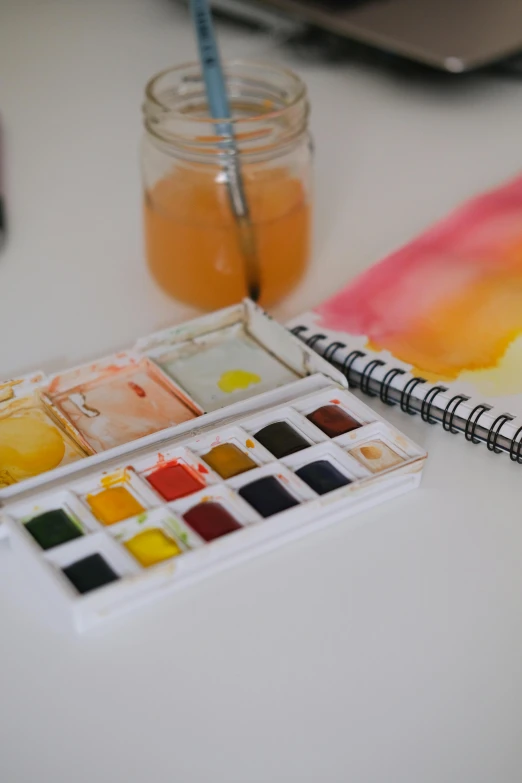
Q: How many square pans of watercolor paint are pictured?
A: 12